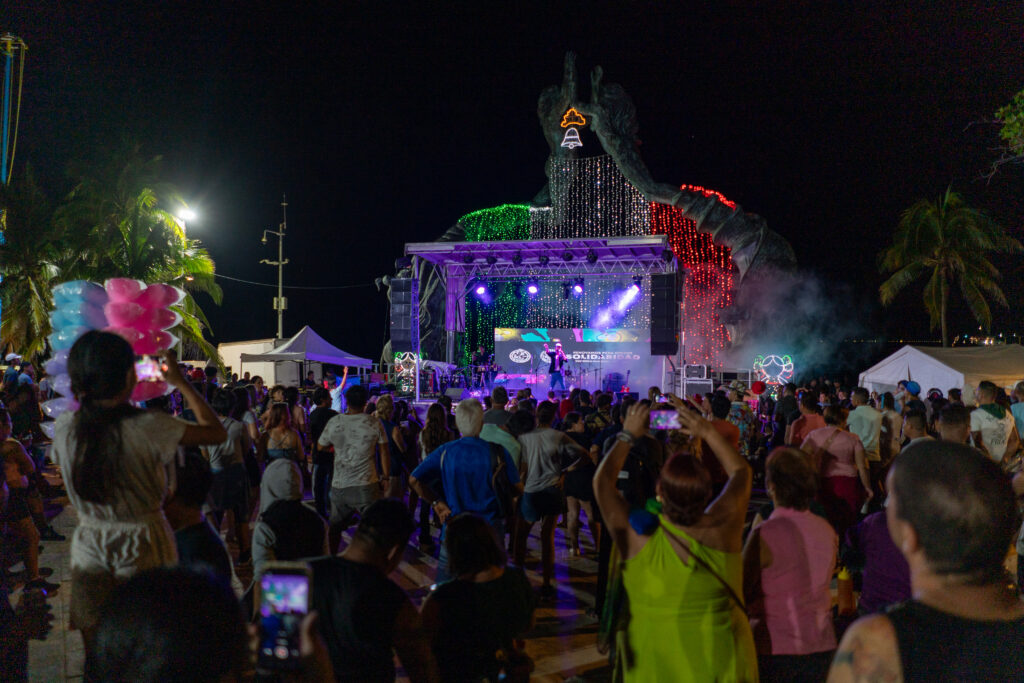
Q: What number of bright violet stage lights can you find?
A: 4